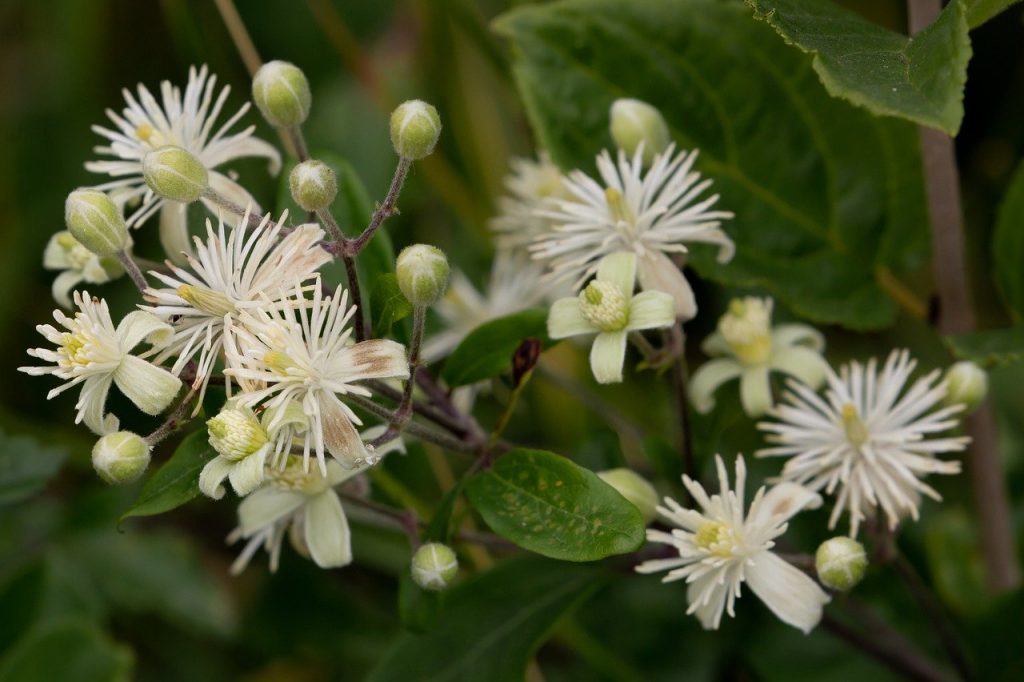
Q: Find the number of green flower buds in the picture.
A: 12